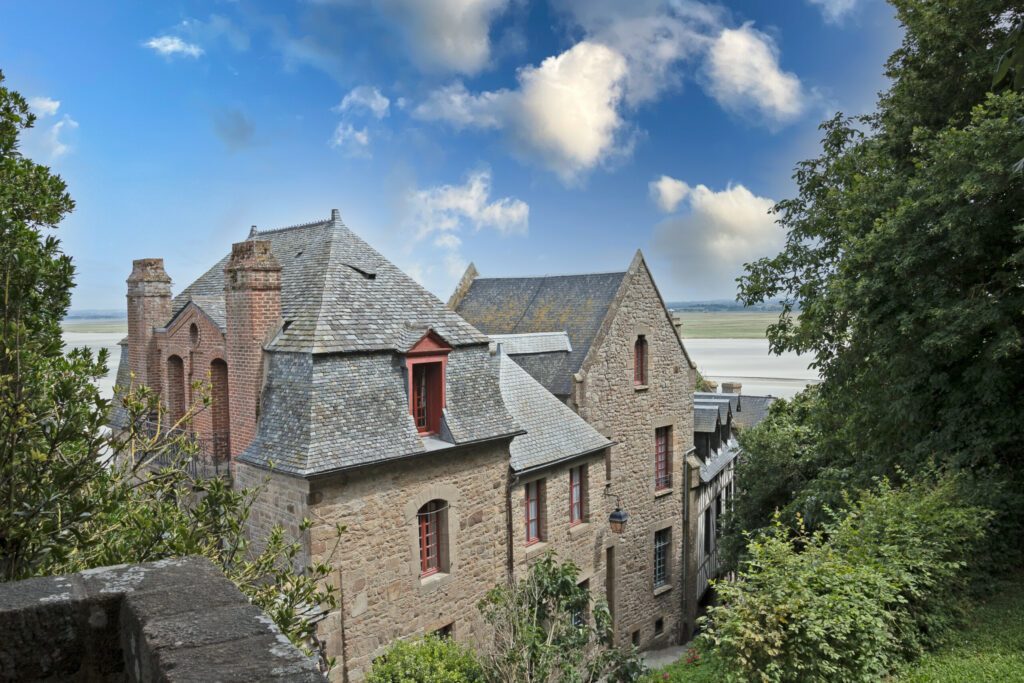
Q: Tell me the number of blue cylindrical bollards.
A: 0